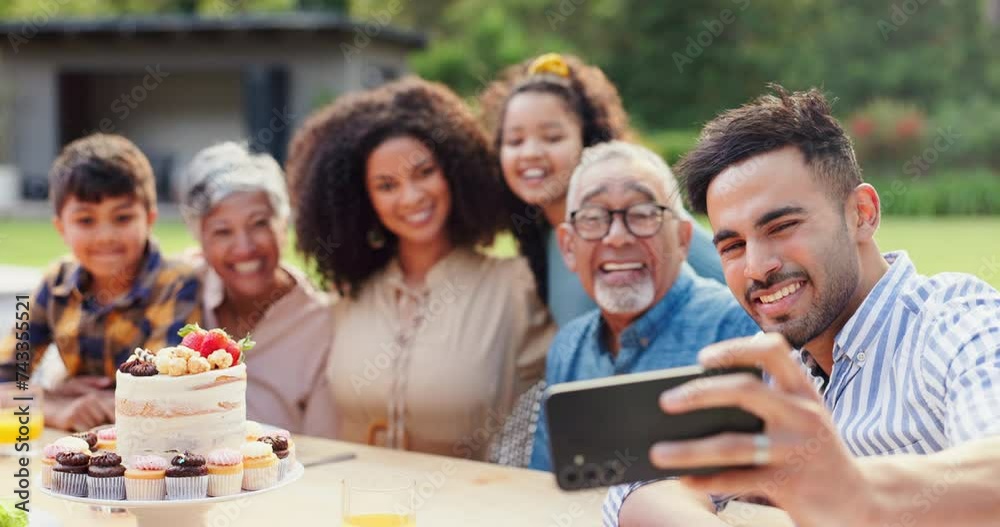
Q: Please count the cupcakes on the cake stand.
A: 13